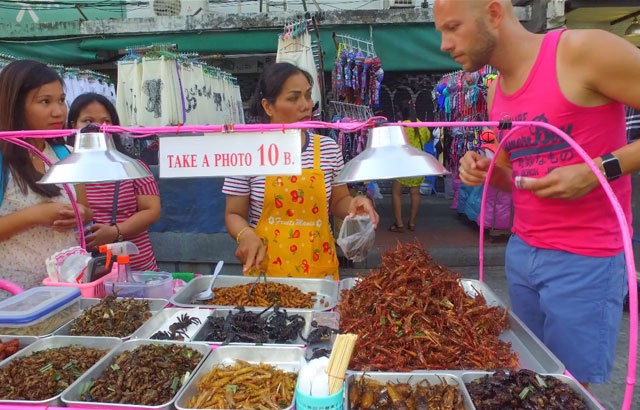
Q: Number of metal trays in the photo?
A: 11